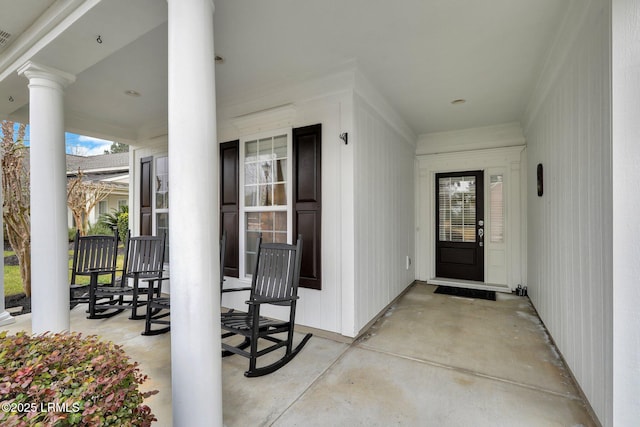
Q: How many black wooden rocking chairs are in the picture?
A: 4